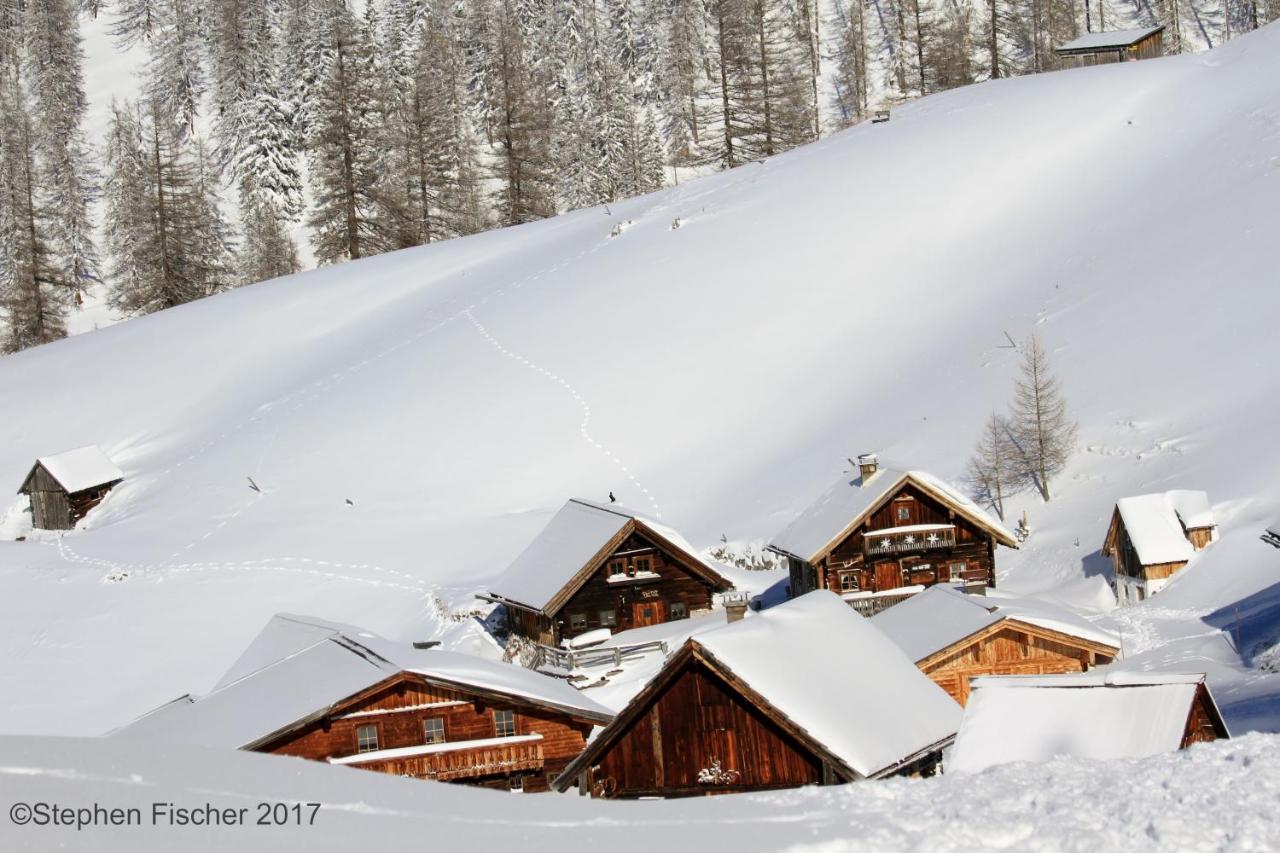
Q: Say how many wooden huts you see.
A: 9